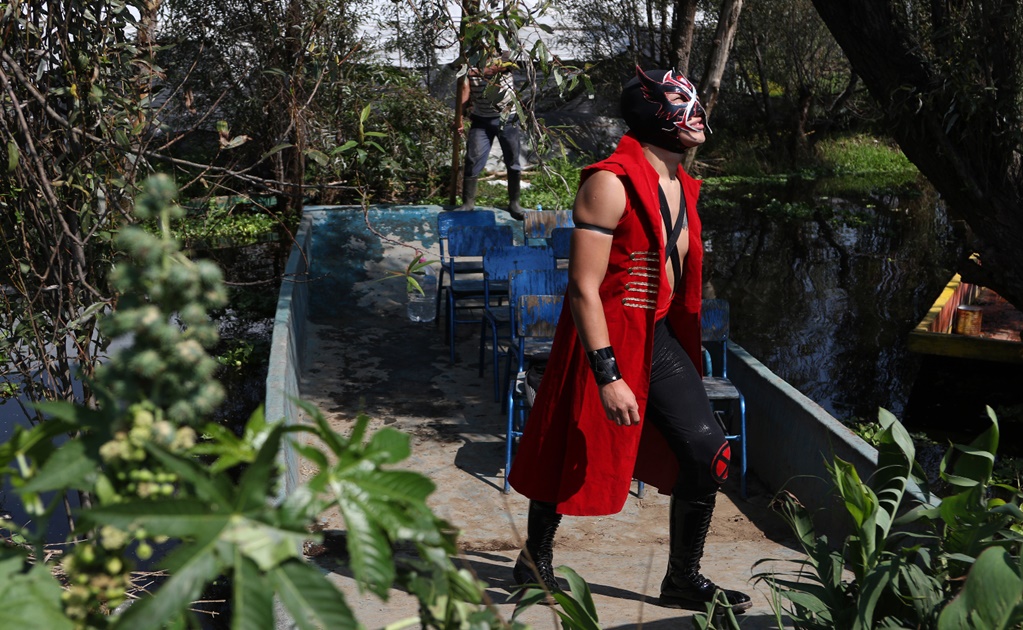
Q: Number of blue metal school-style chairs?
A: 8